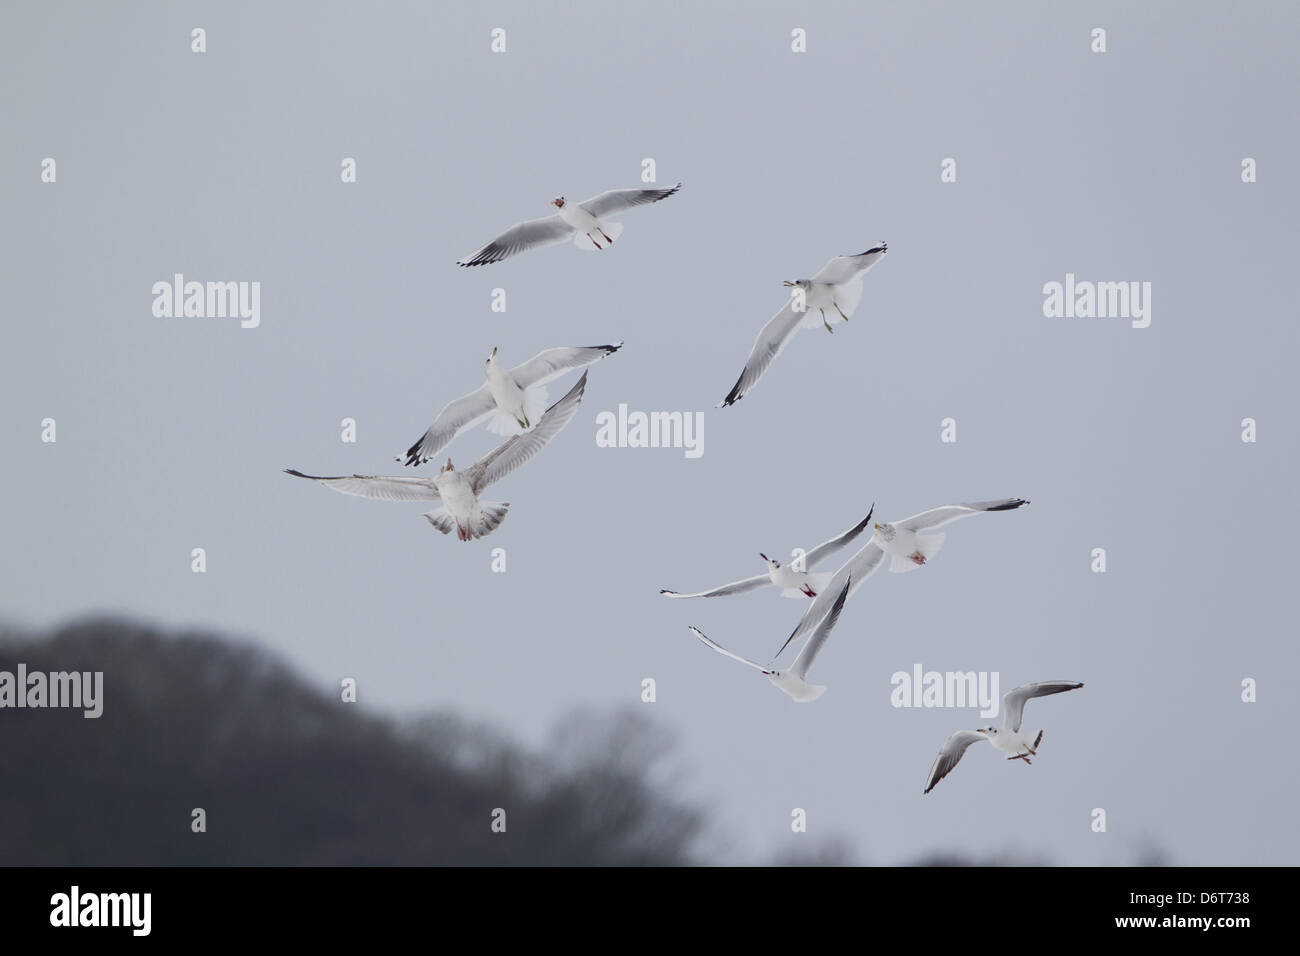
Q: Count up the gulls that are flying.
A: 8